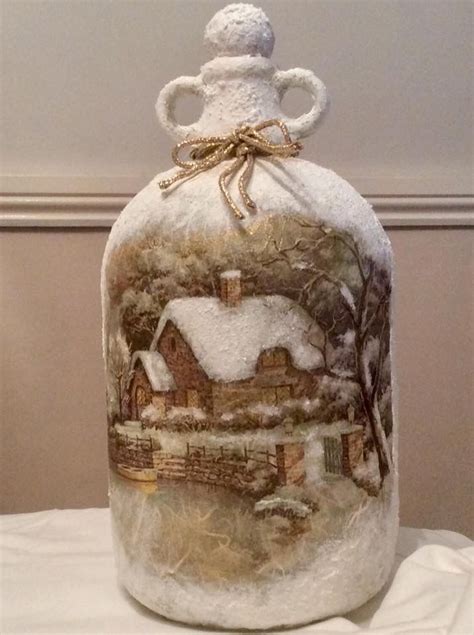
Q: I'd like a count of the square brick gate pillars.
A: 2